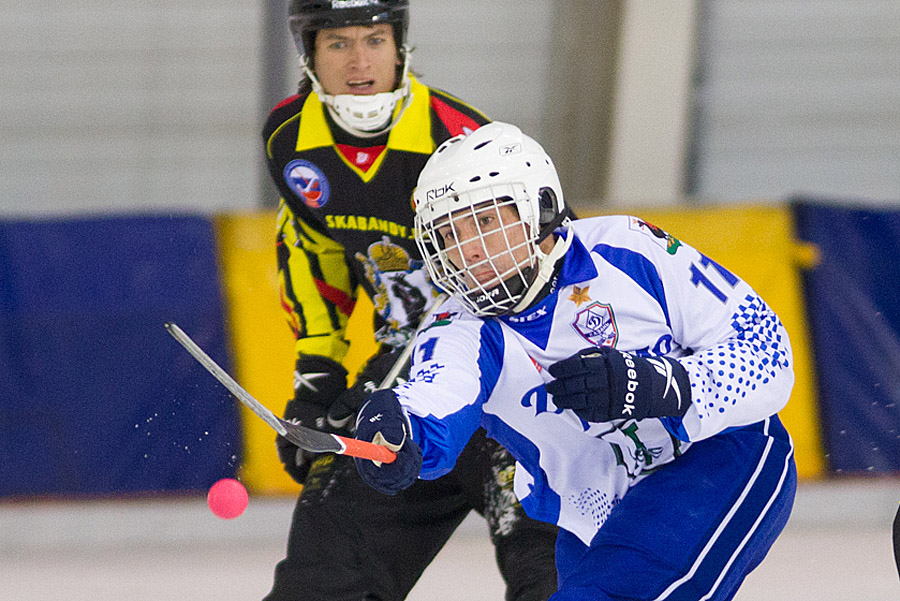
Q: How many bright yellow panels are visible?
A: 2